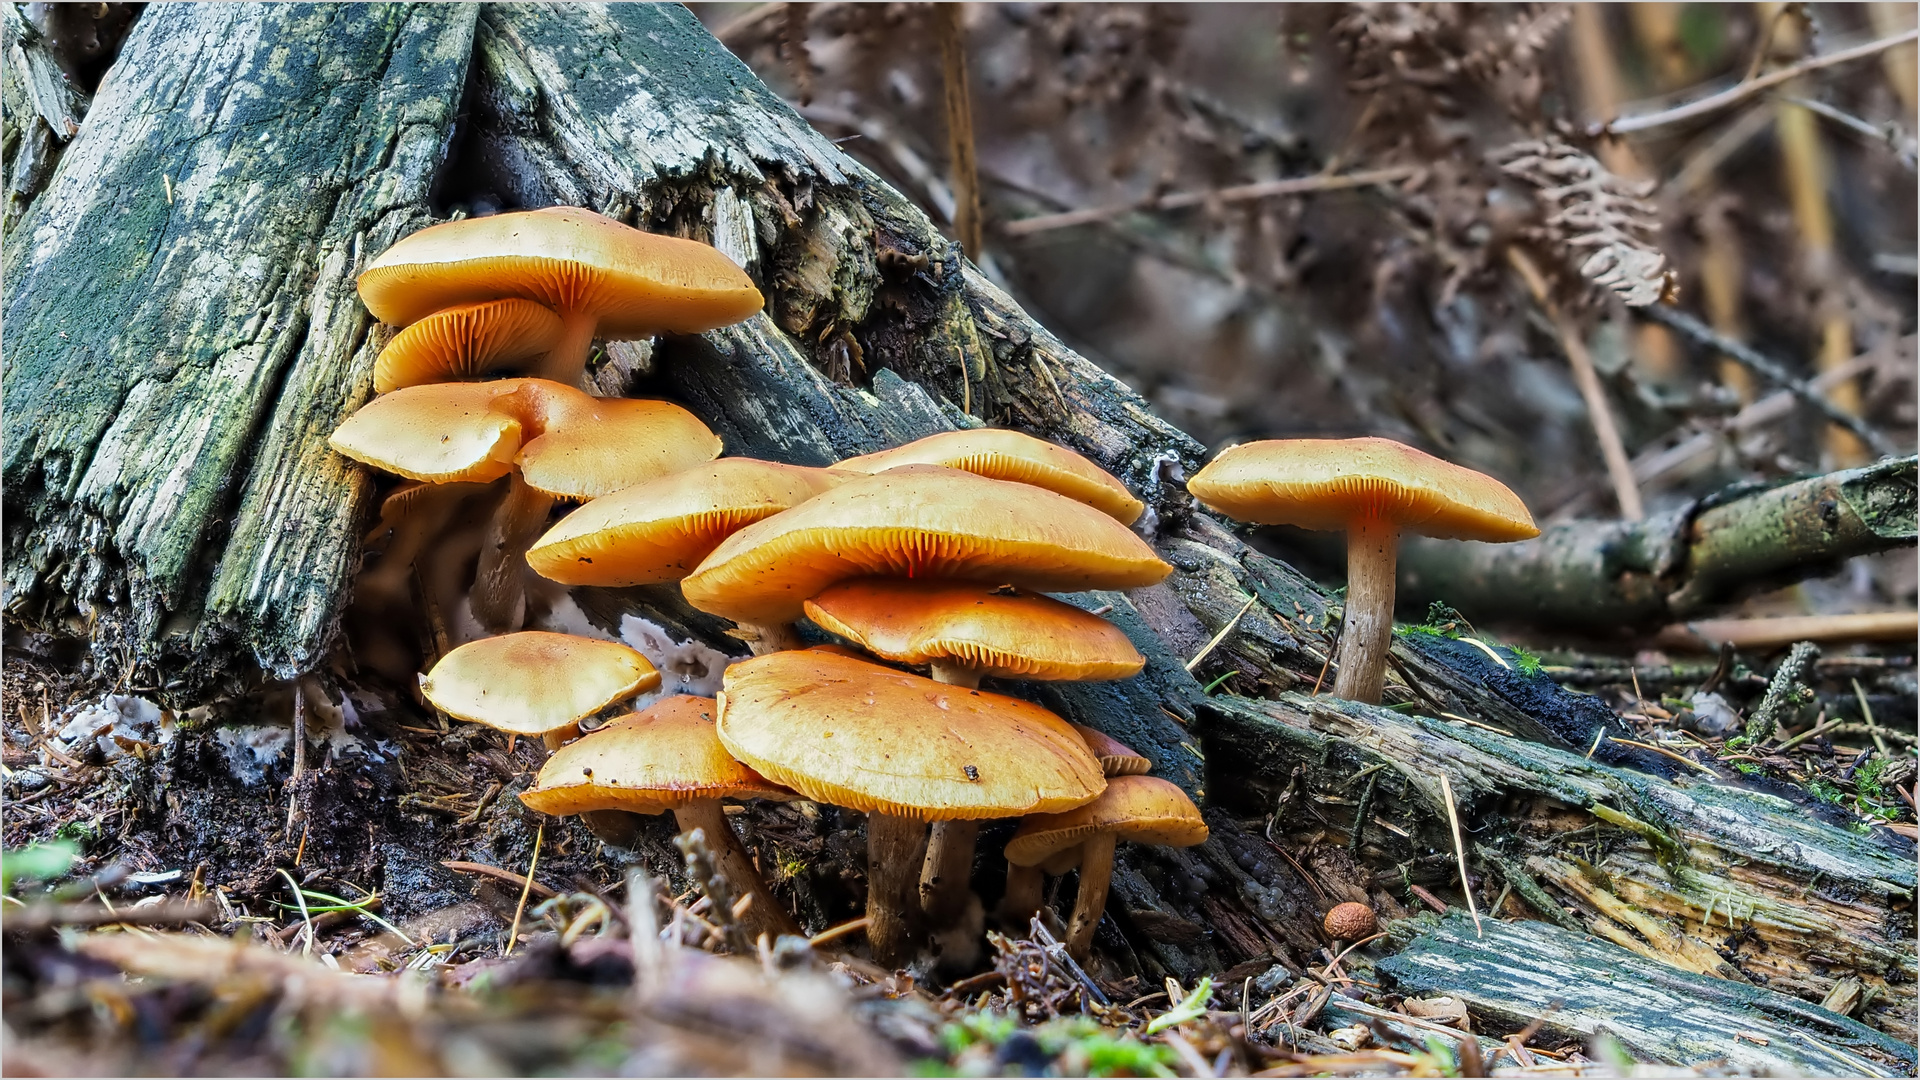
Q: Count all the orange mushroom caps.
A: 13